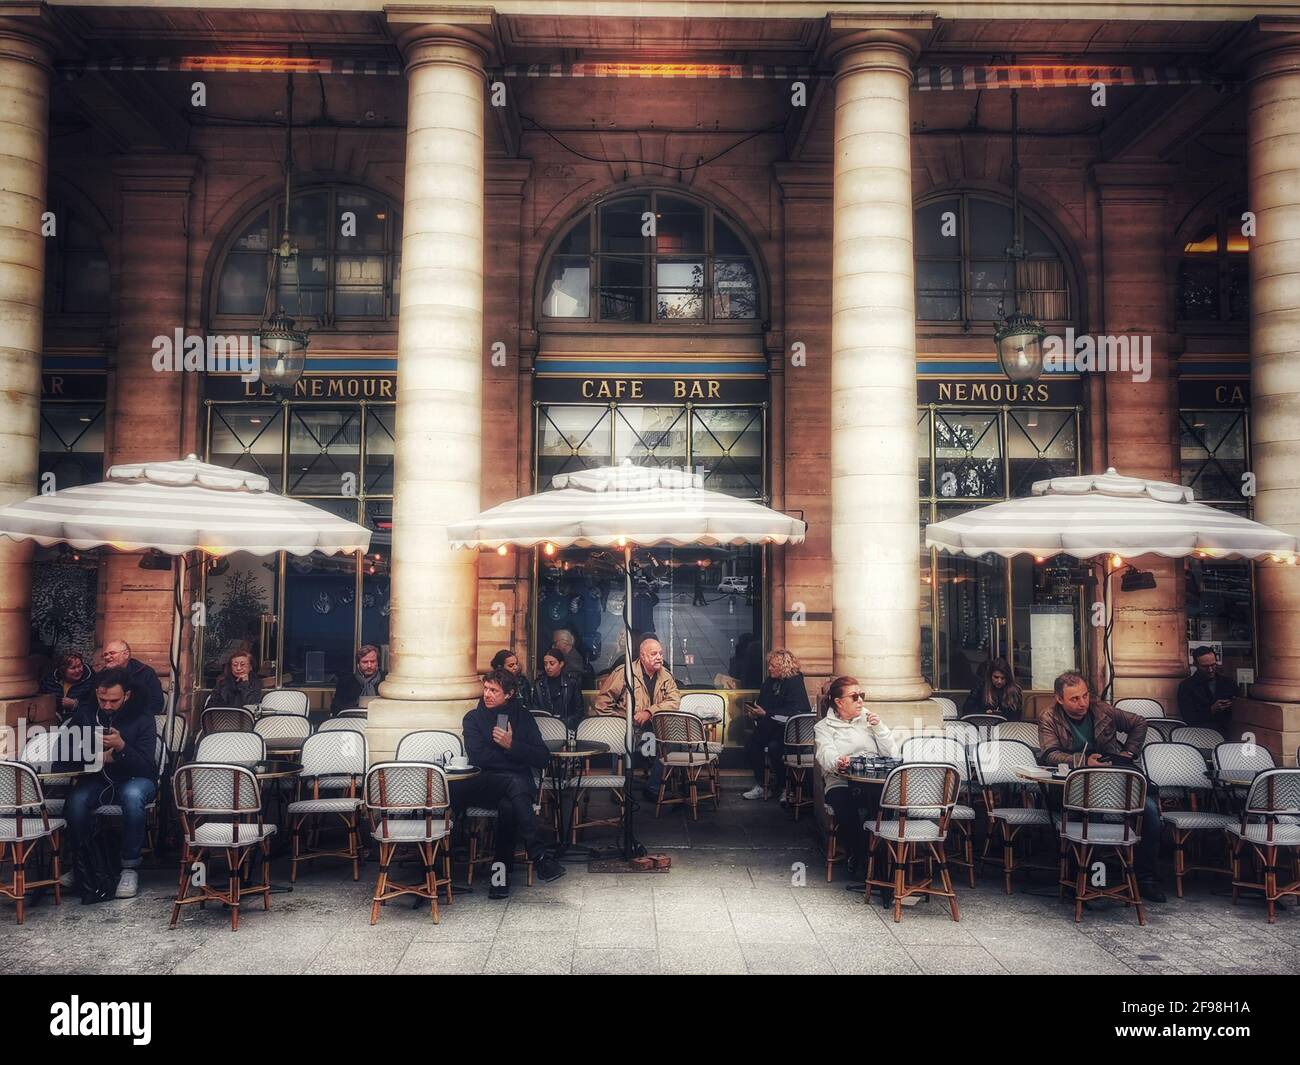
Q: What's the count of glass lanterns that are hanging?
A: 2